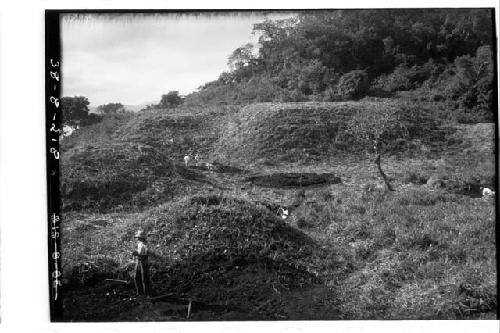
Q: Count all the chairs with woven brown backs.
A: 0